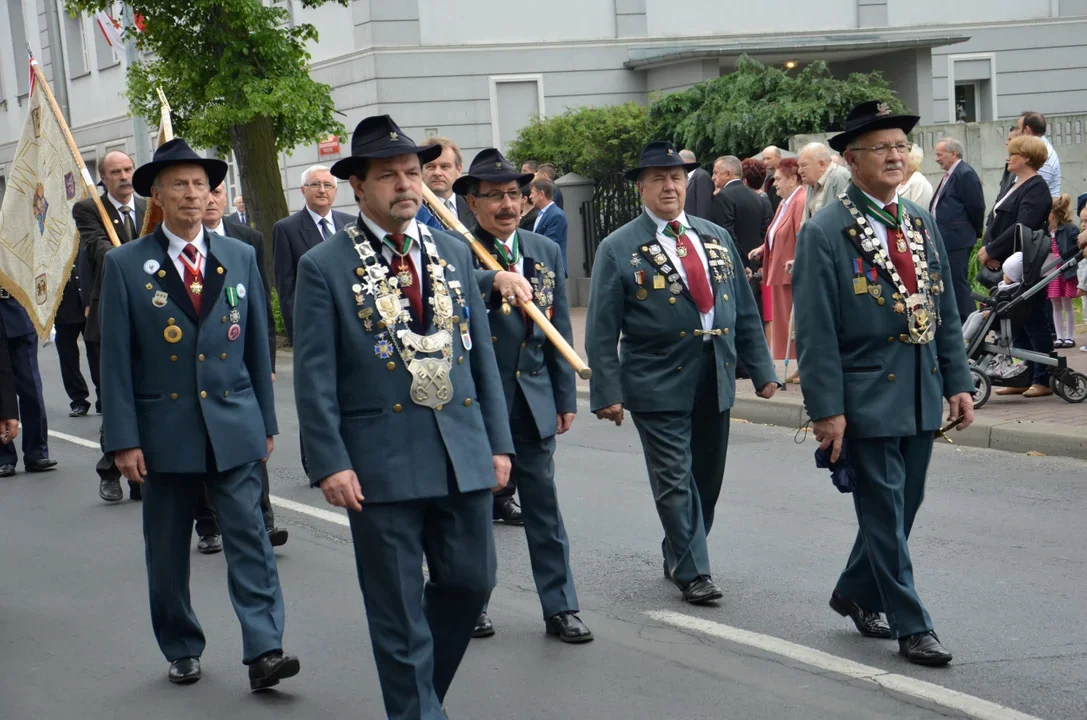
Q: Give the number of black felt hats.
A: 5